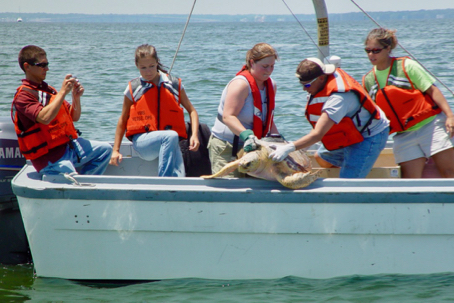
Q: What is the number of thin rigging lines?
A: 3